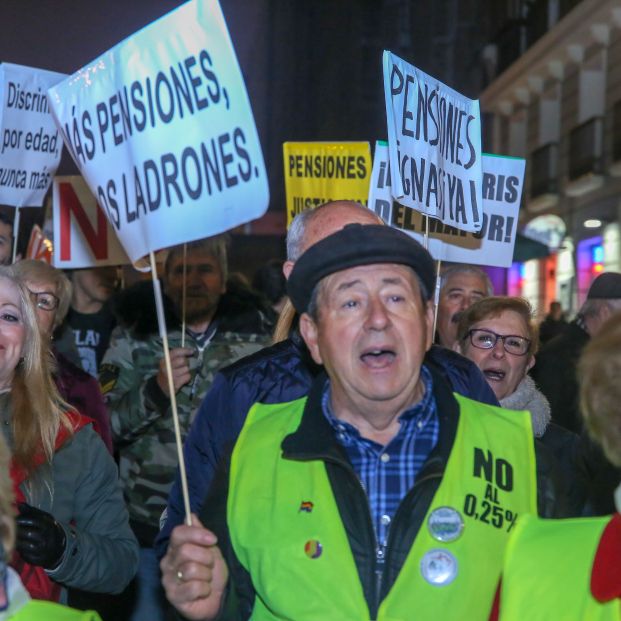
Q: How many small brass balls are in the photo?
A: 0